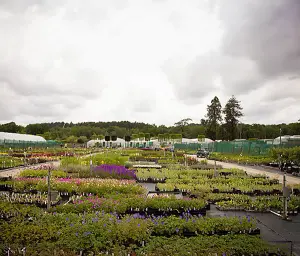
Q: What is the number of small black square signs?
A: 3